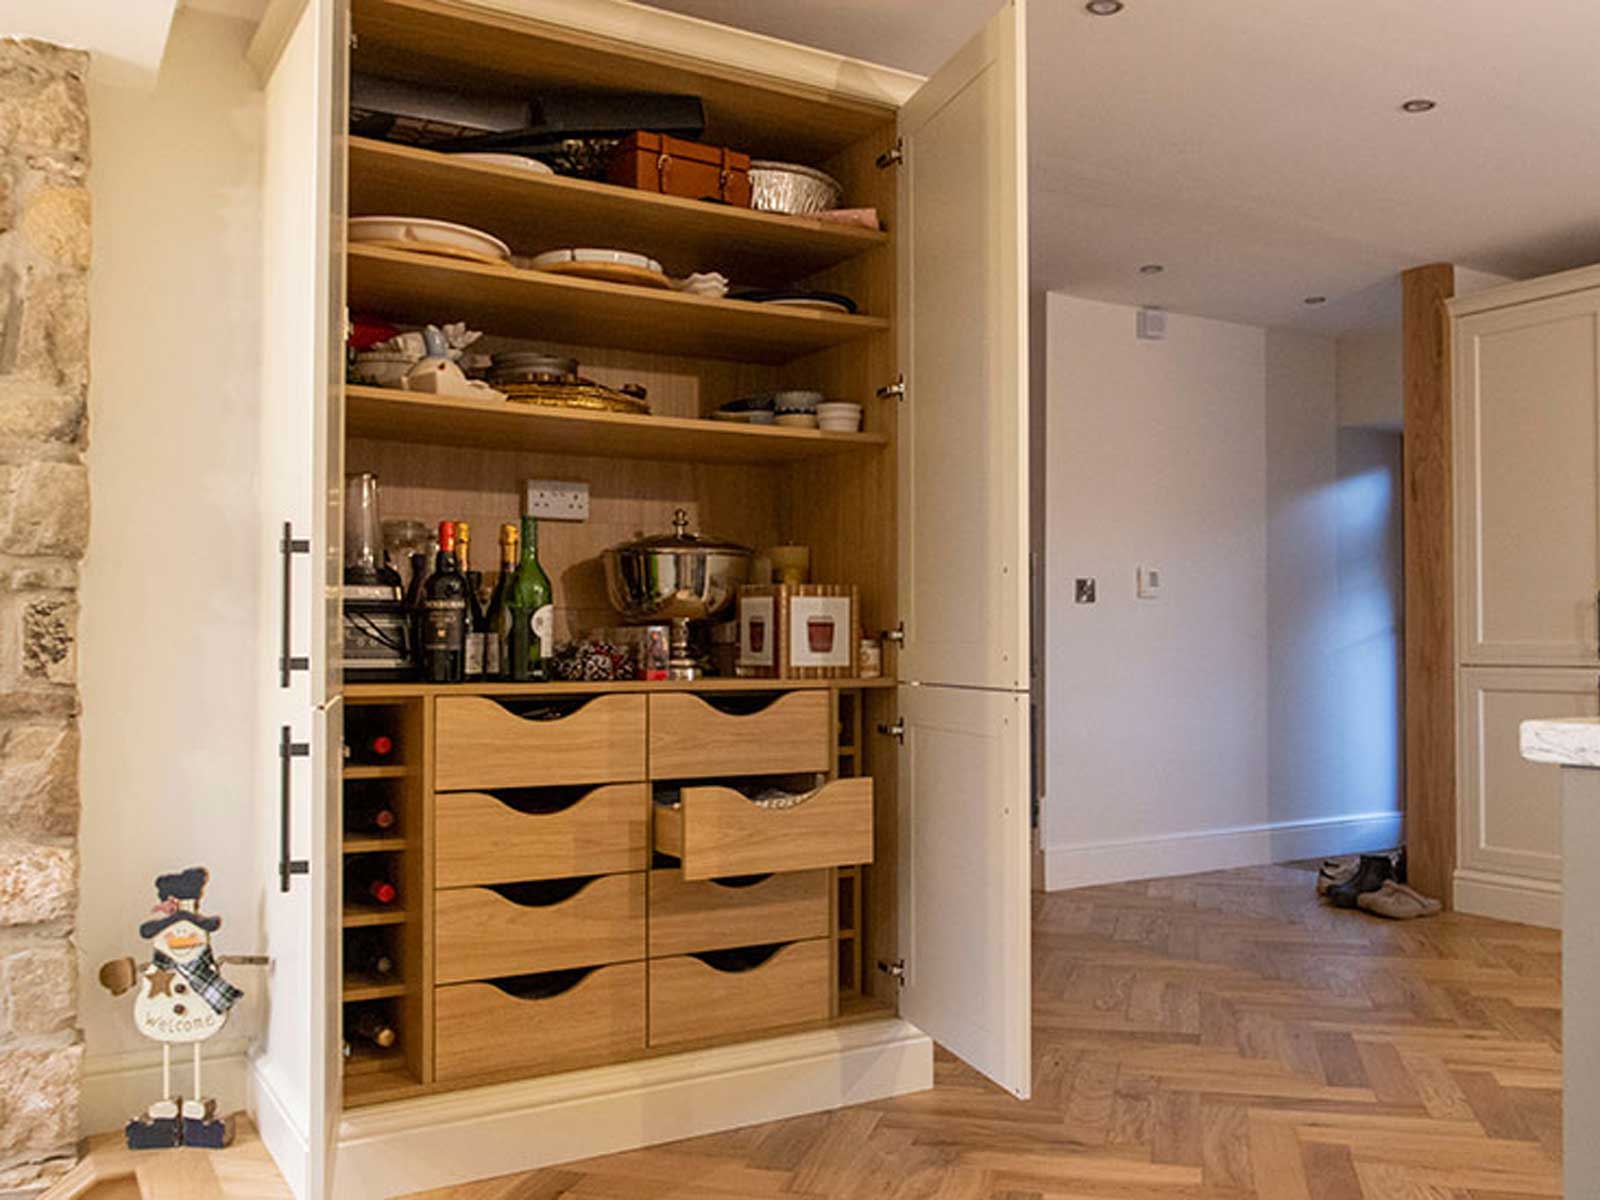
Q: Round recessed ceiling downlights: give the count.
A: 4